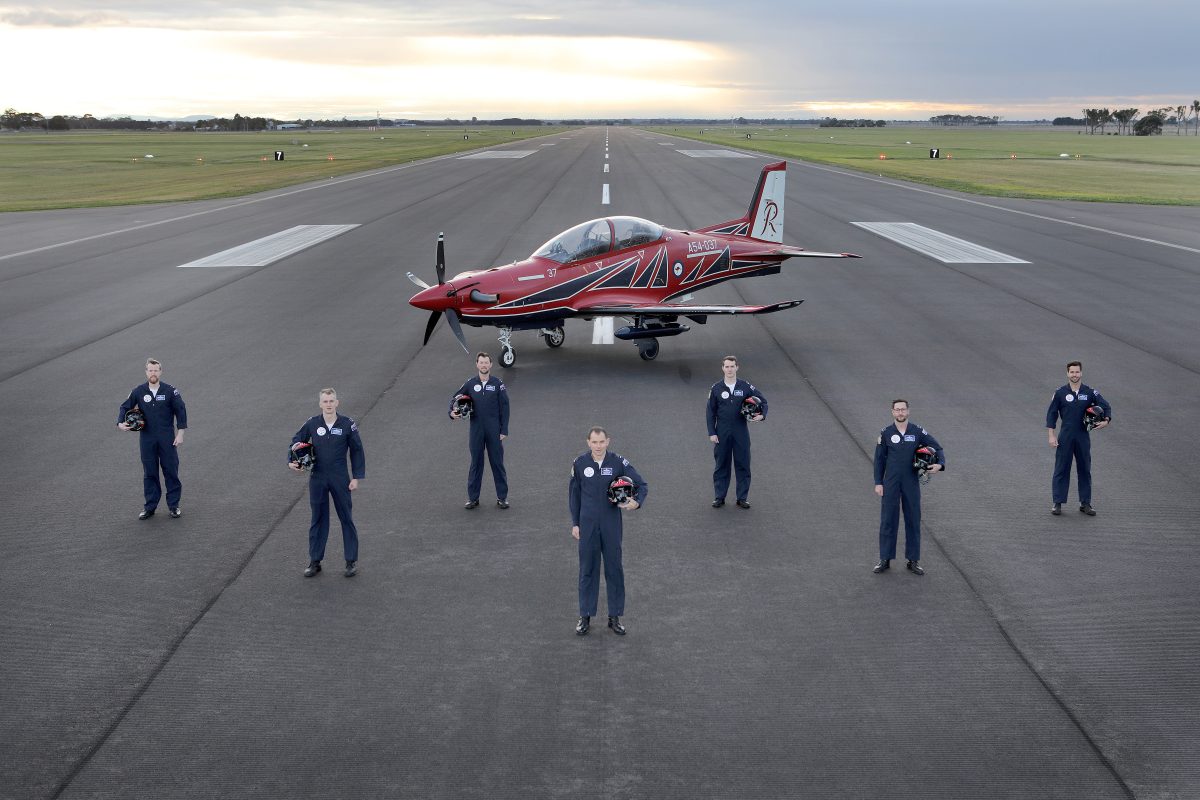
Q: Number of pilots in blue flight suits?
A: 7